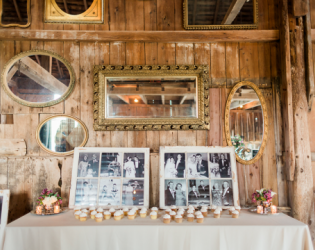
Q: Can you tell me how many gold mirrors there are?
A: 7